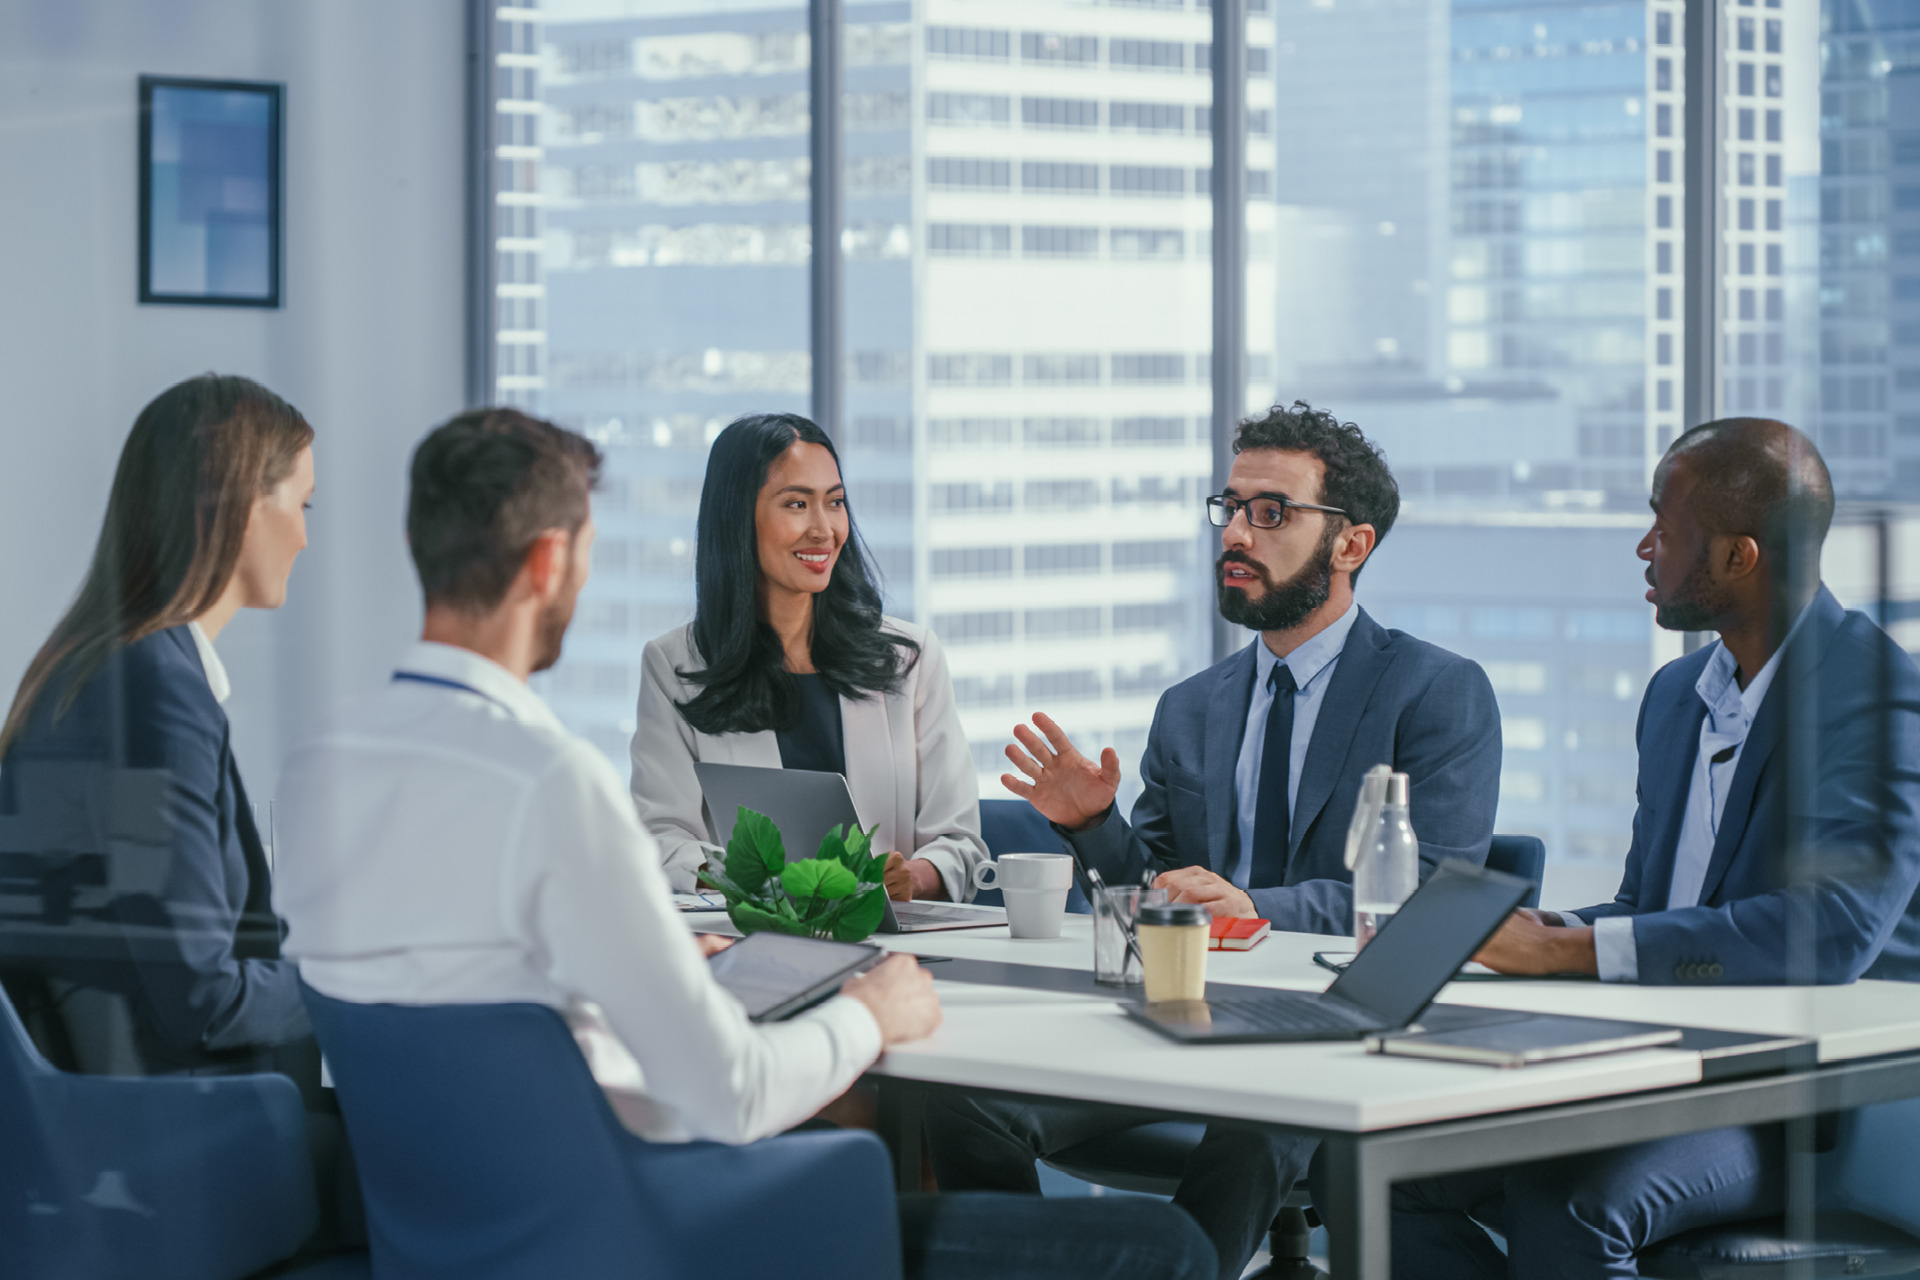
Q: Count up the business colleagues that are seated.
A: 5